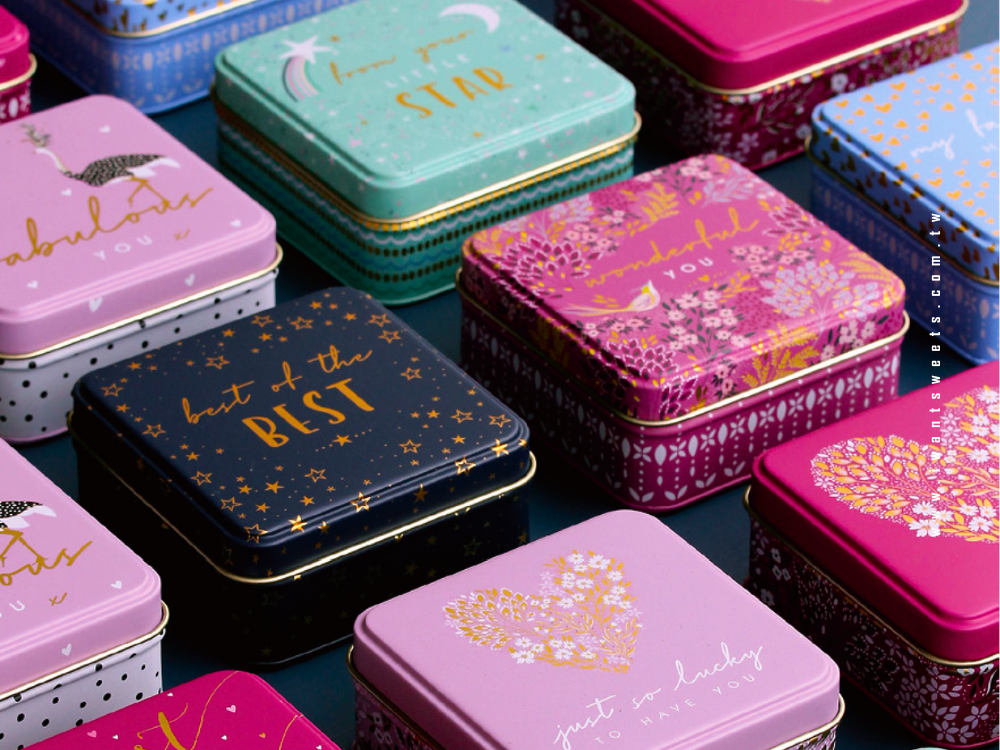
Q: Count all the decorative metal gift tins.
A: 12